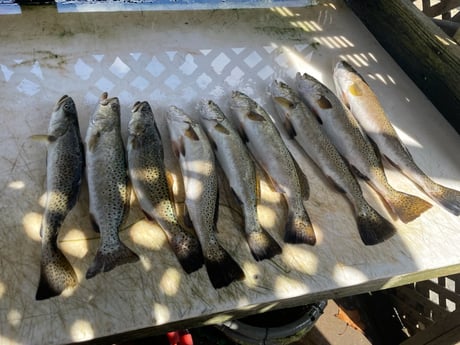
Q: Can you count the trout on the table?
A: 9